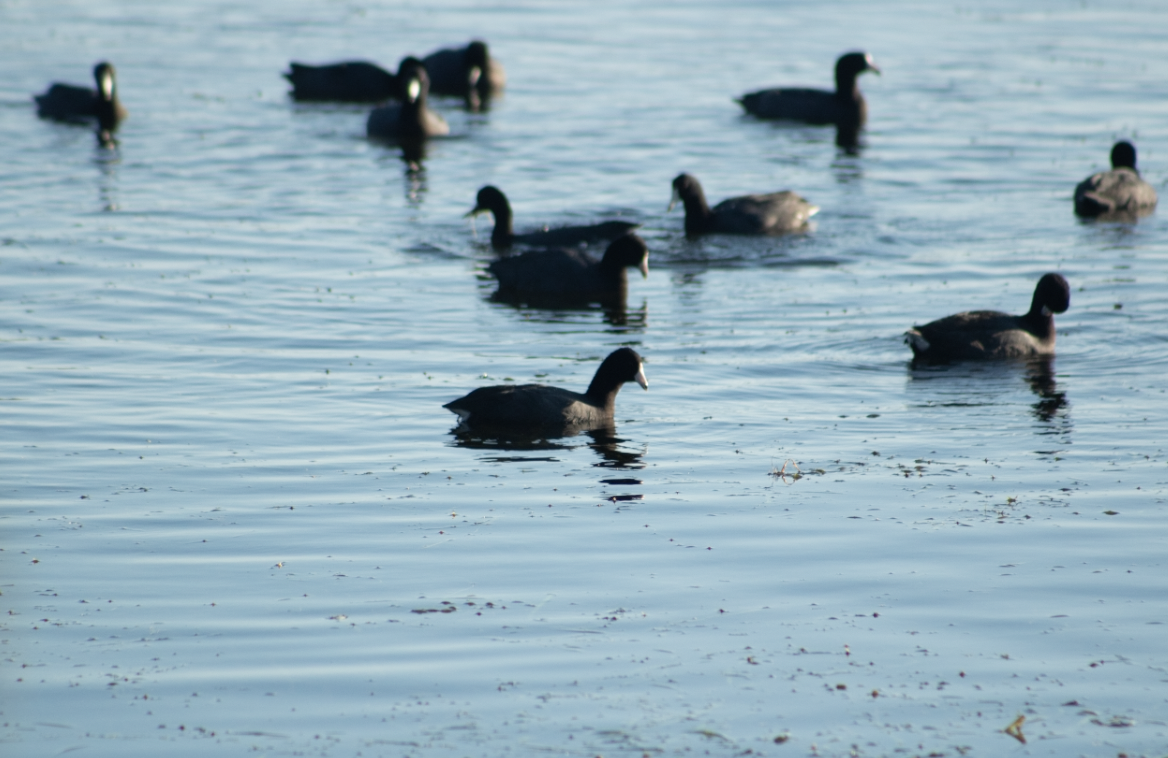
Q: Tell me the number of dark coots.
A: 11